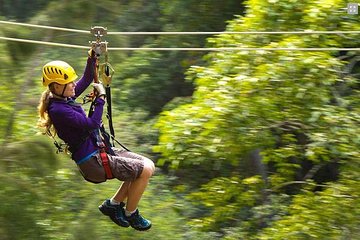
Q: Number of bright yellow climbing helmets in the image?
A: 1